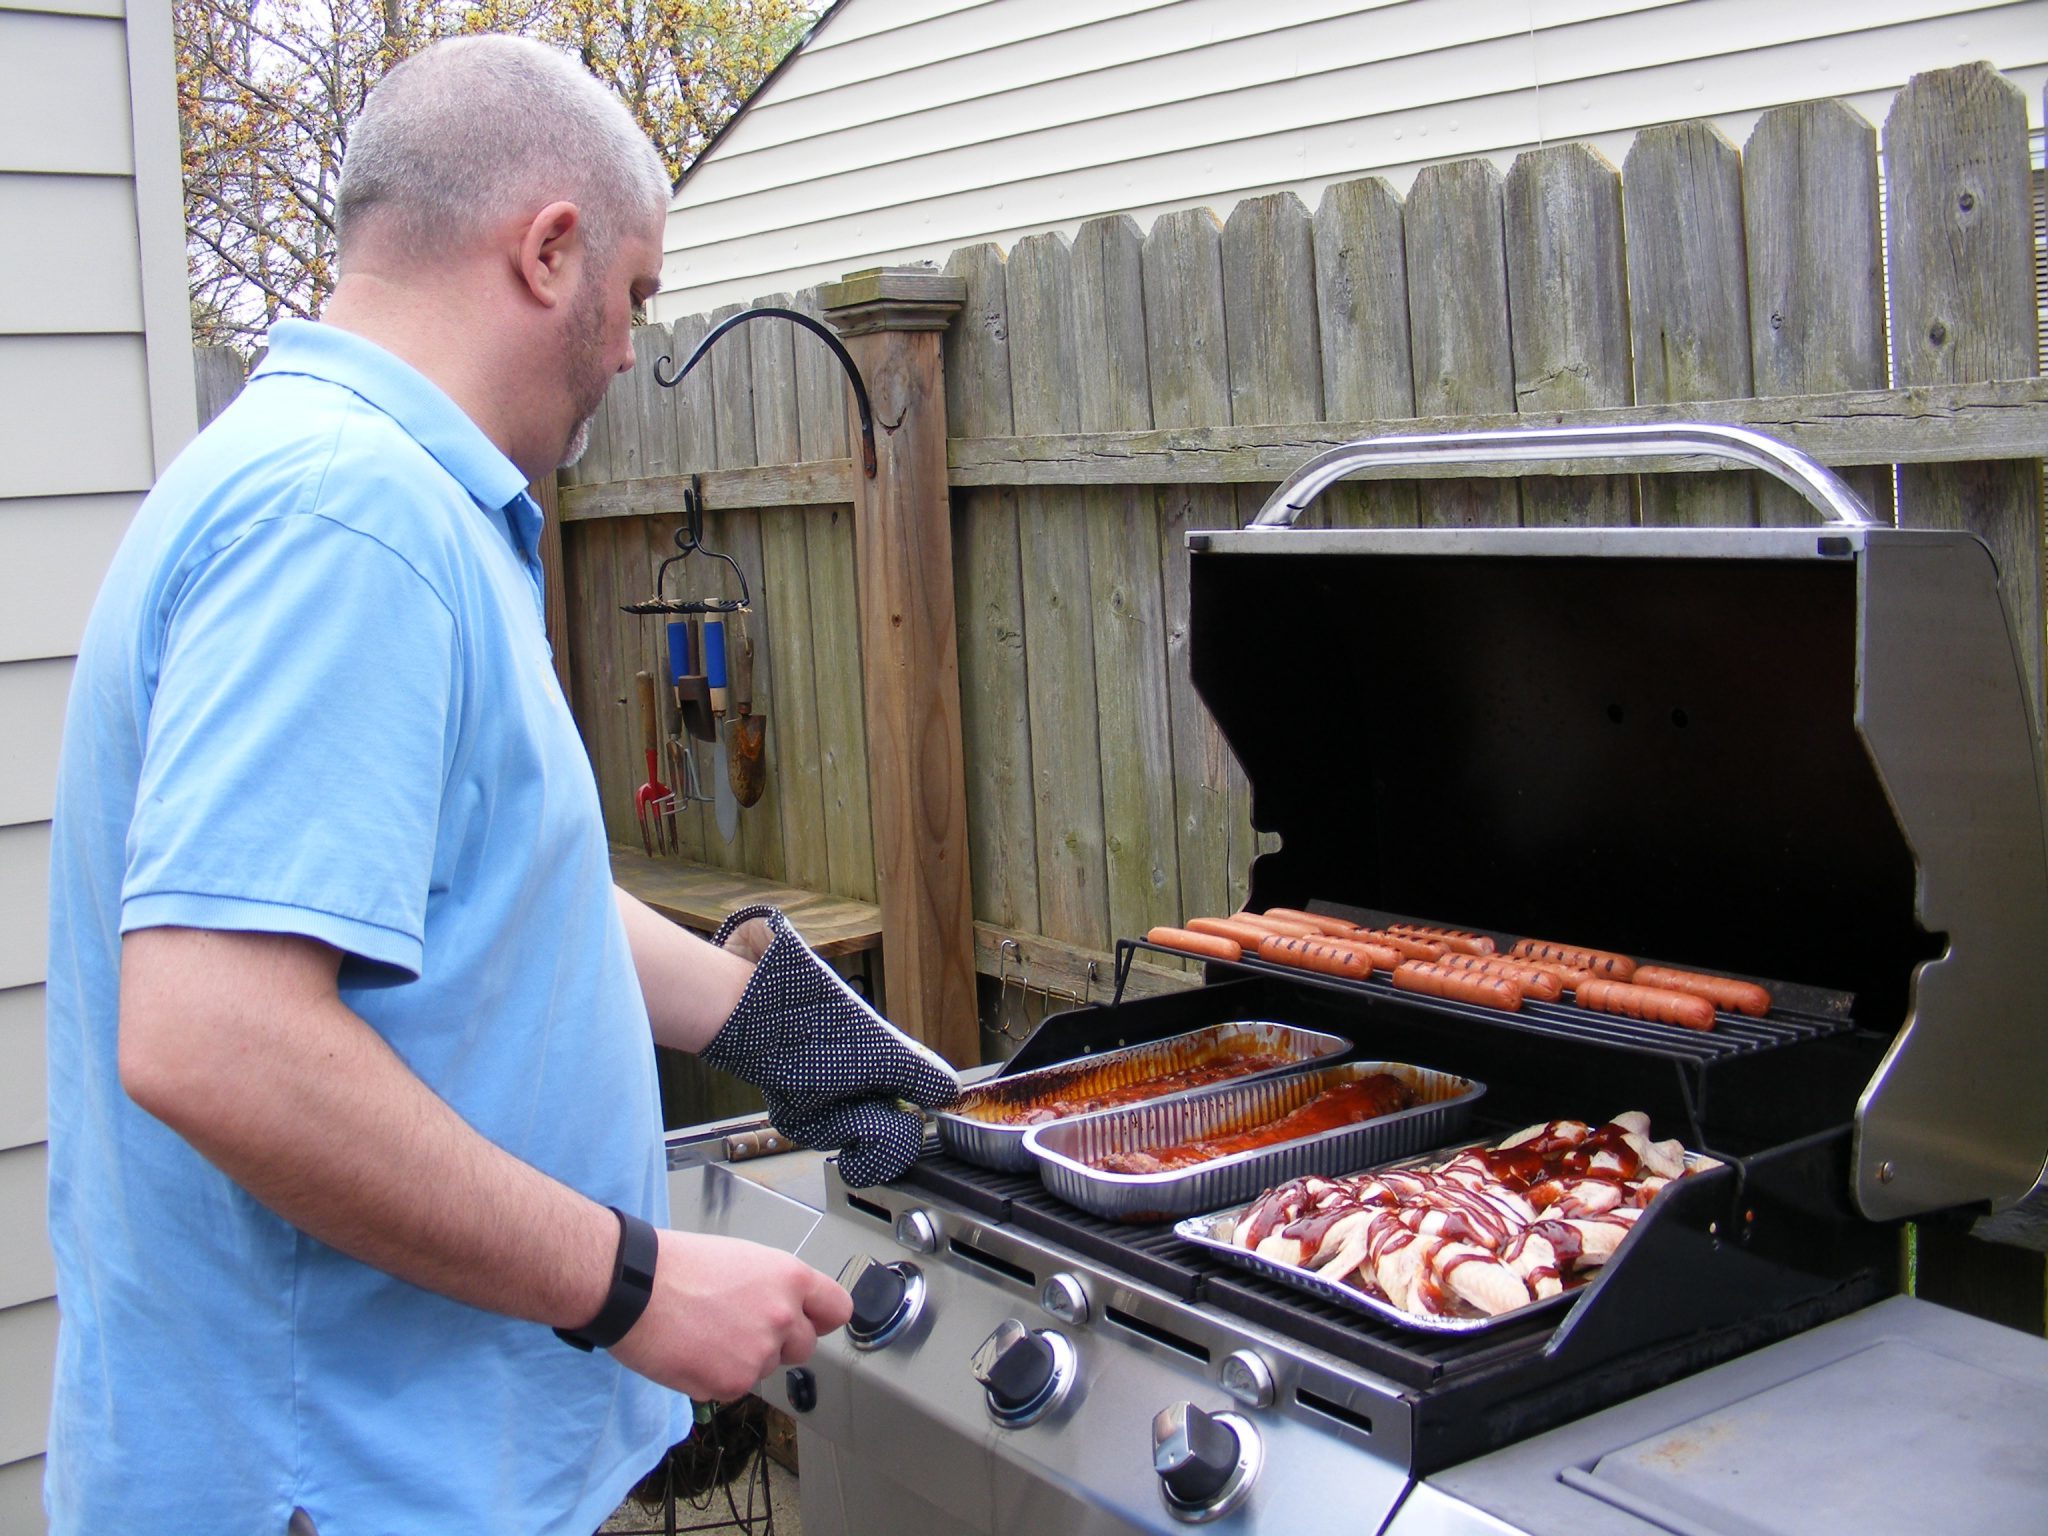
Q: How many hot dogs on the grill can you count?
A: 14